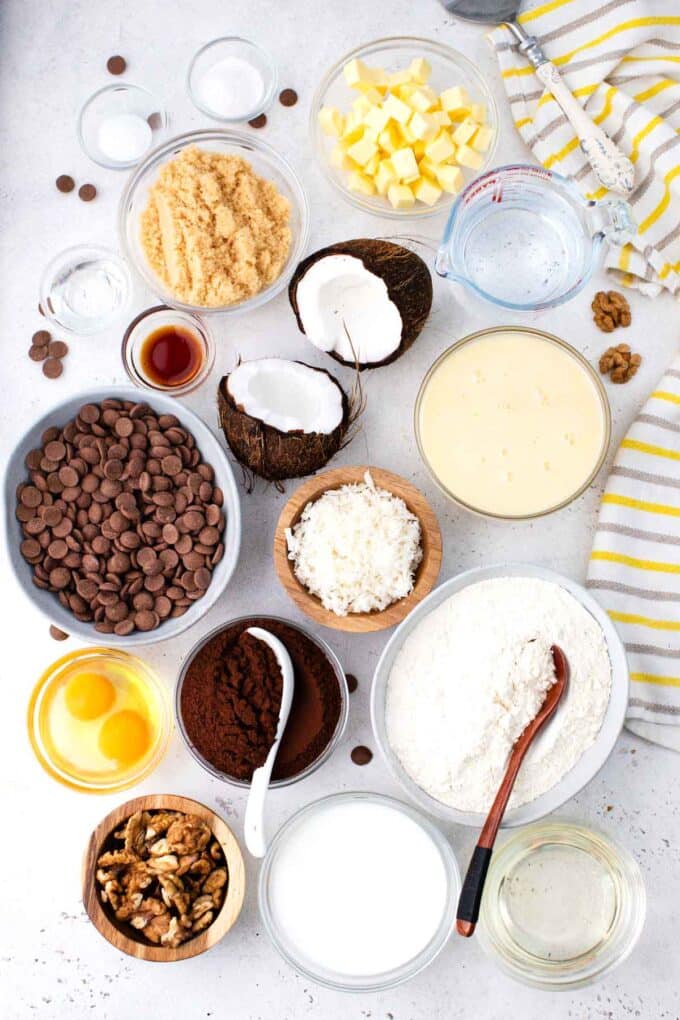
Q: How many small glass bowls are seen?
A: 4